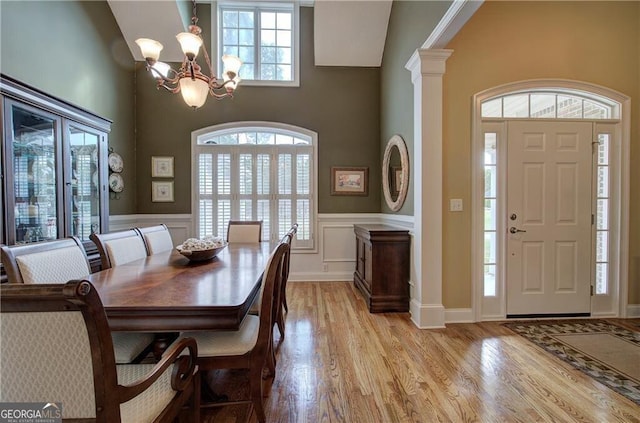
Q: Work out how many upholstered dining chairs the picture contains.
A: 8